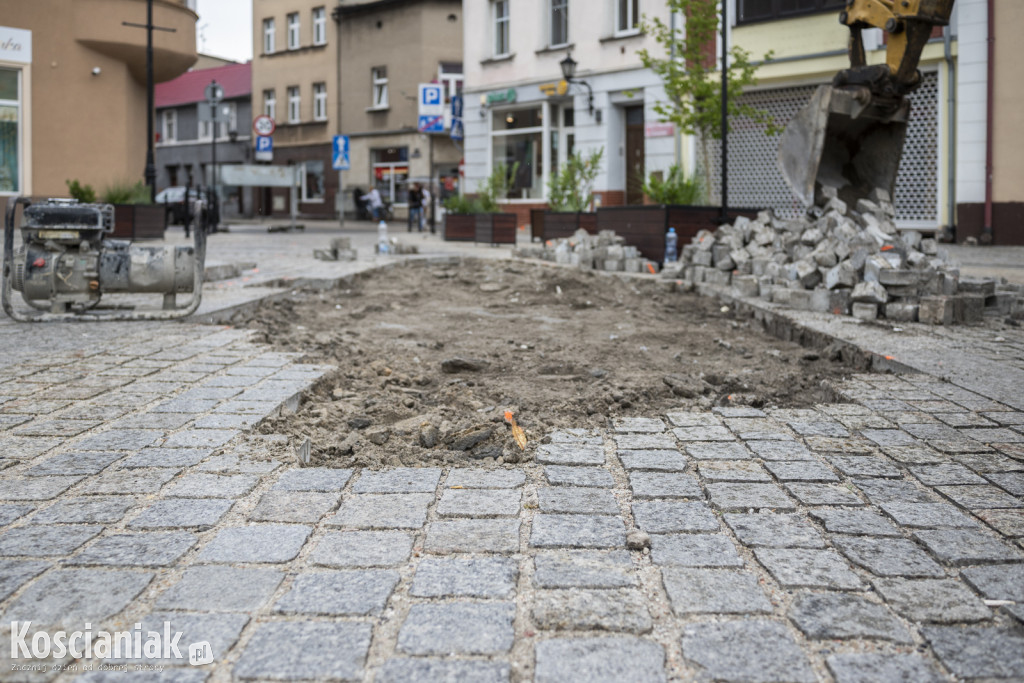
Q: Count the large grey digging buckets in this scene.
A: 1